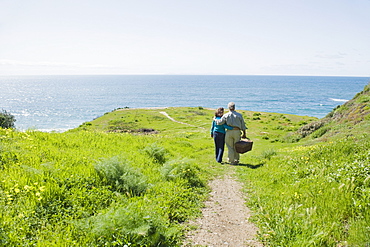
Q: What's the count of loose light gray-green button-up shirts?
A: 1